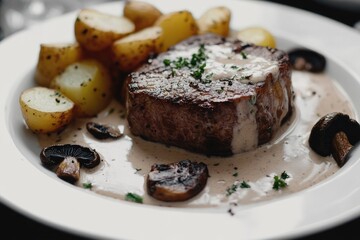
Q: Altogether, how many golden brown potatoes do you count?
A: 9